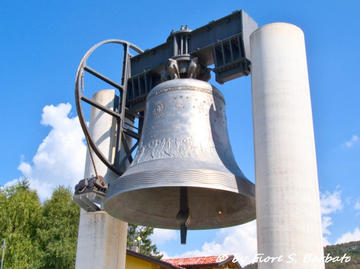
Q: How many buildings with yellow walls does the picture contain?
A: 1